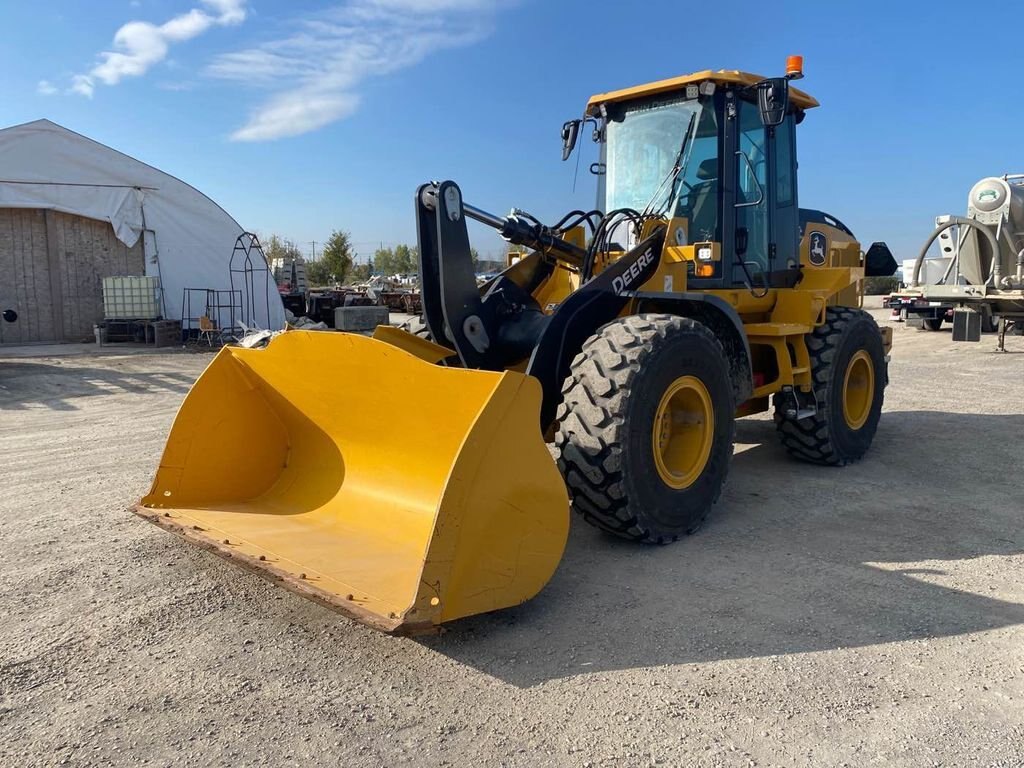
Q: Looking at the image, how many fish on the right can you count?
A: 0